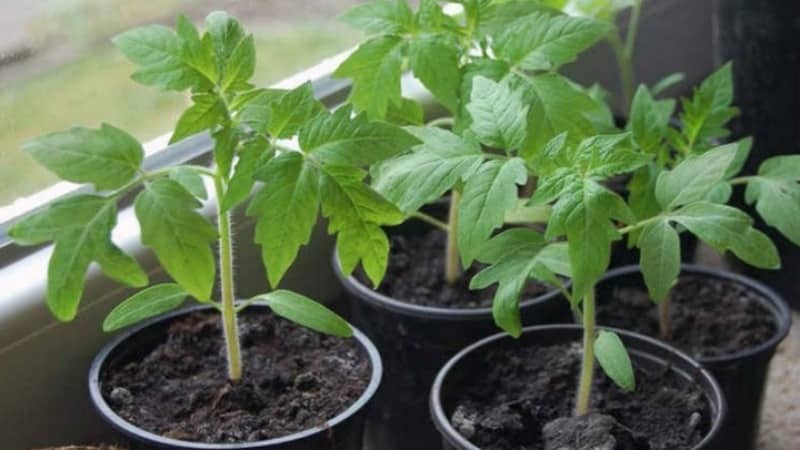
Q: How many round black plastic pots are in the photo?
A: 4